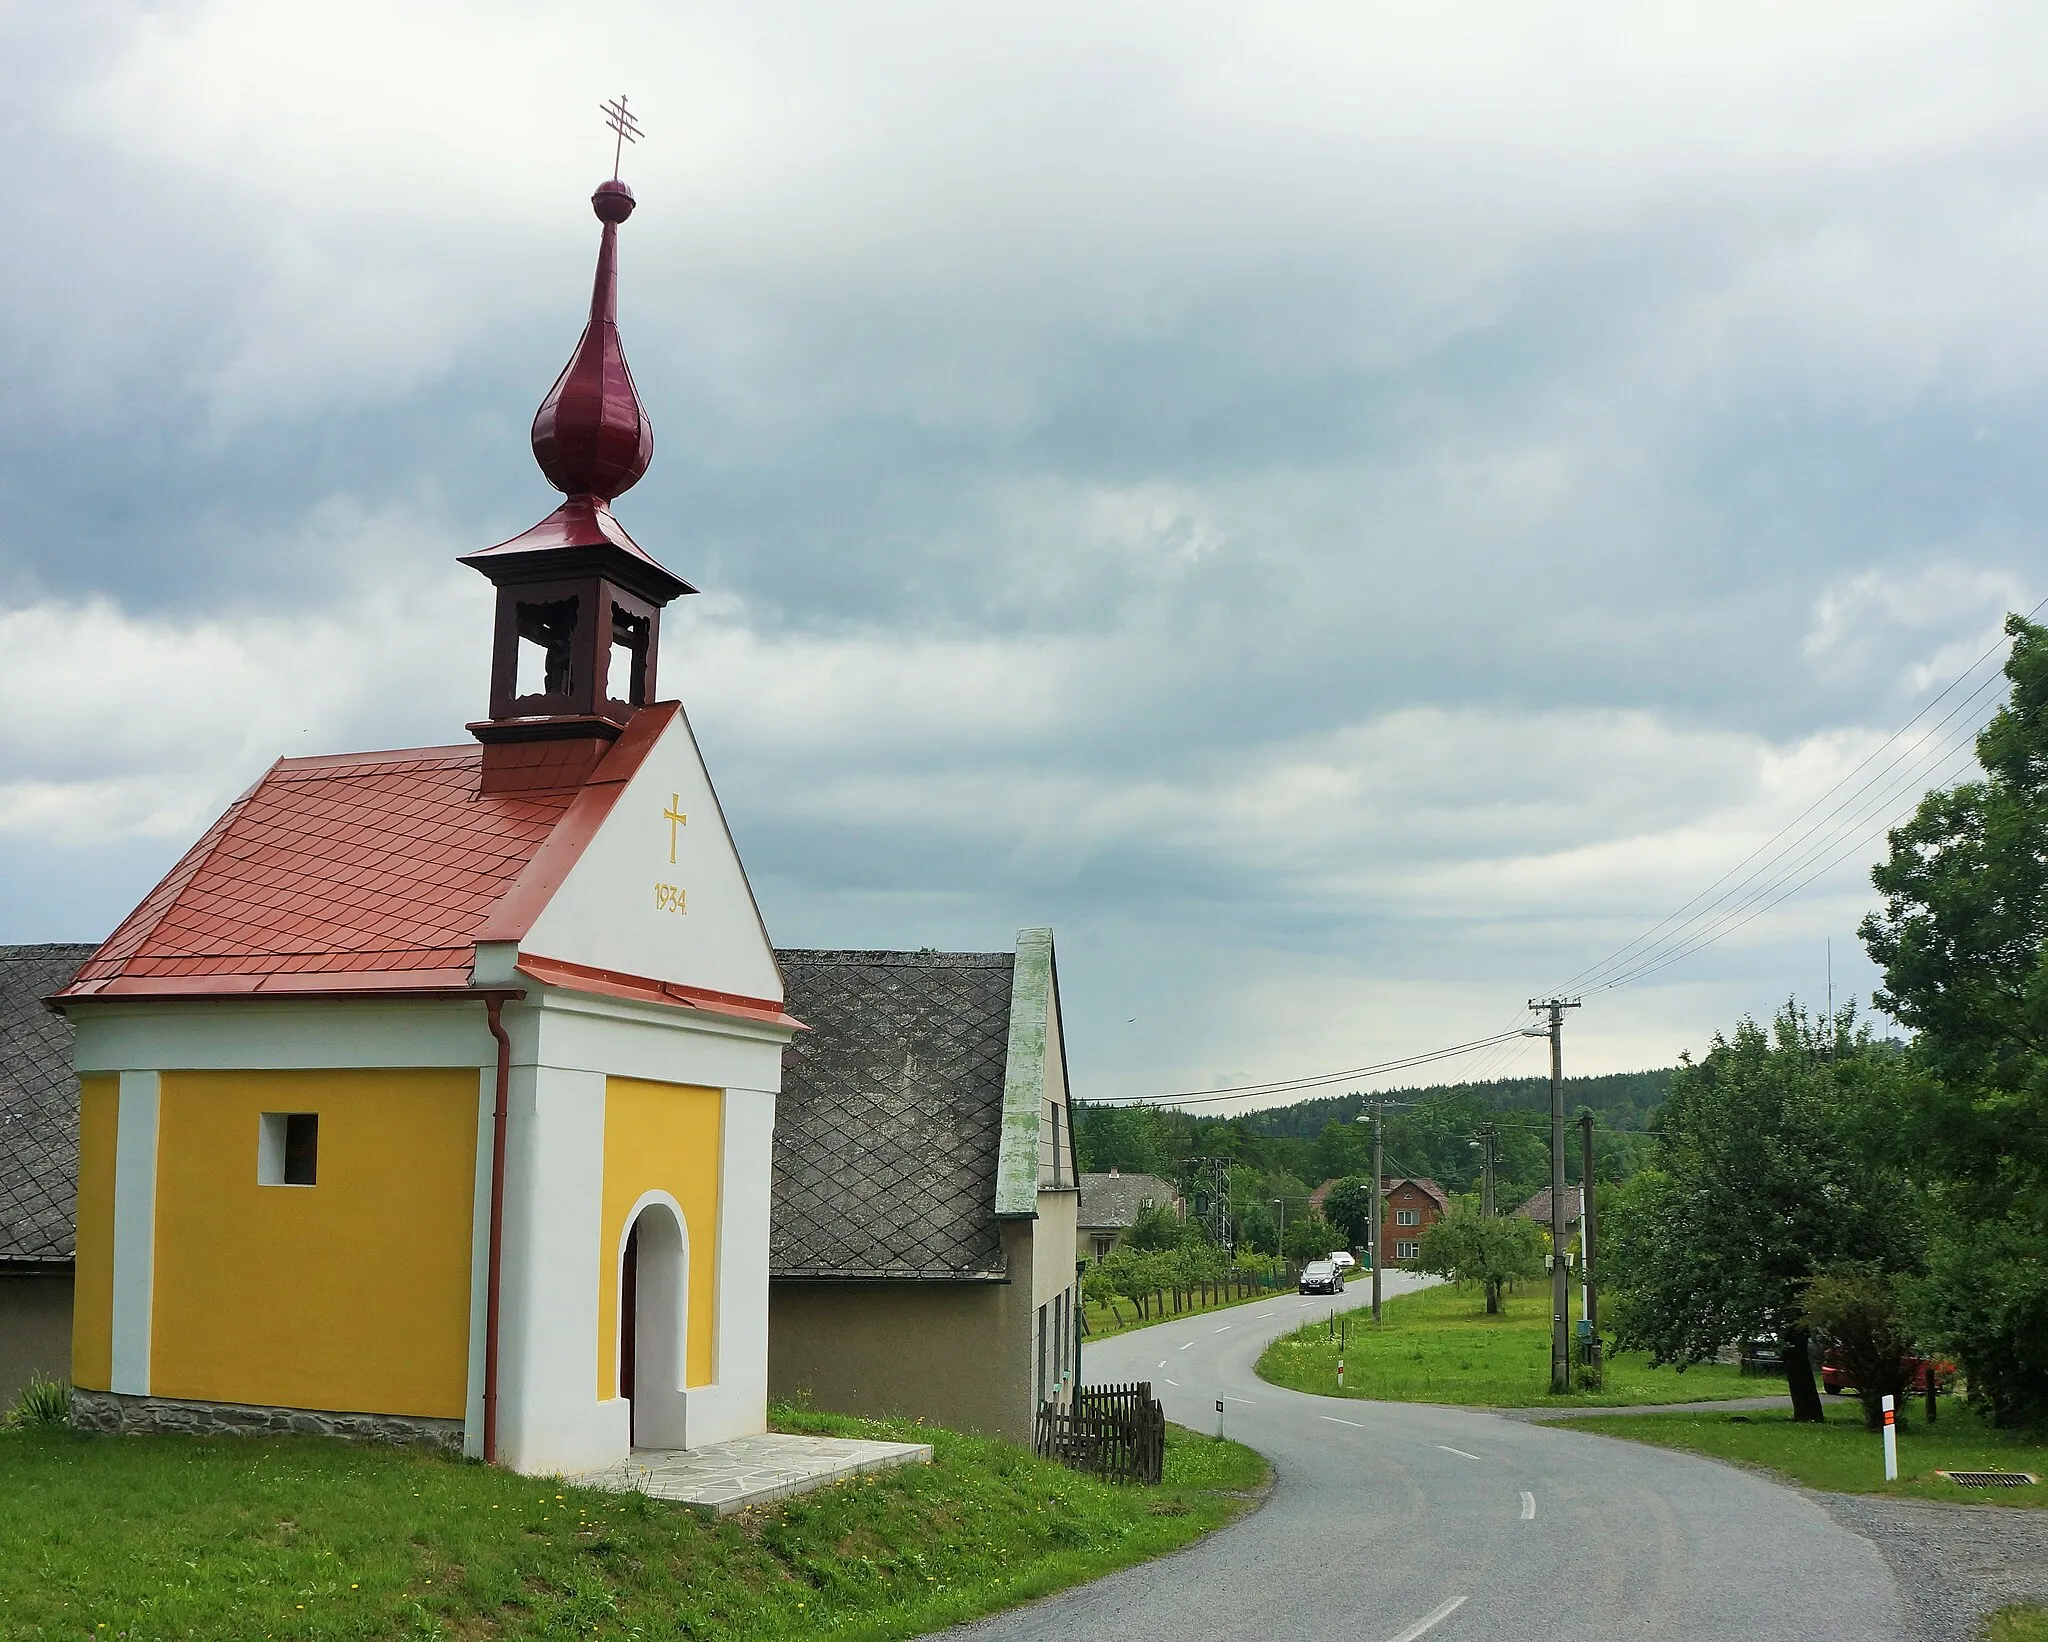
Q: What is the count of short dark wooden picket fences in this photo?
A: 1